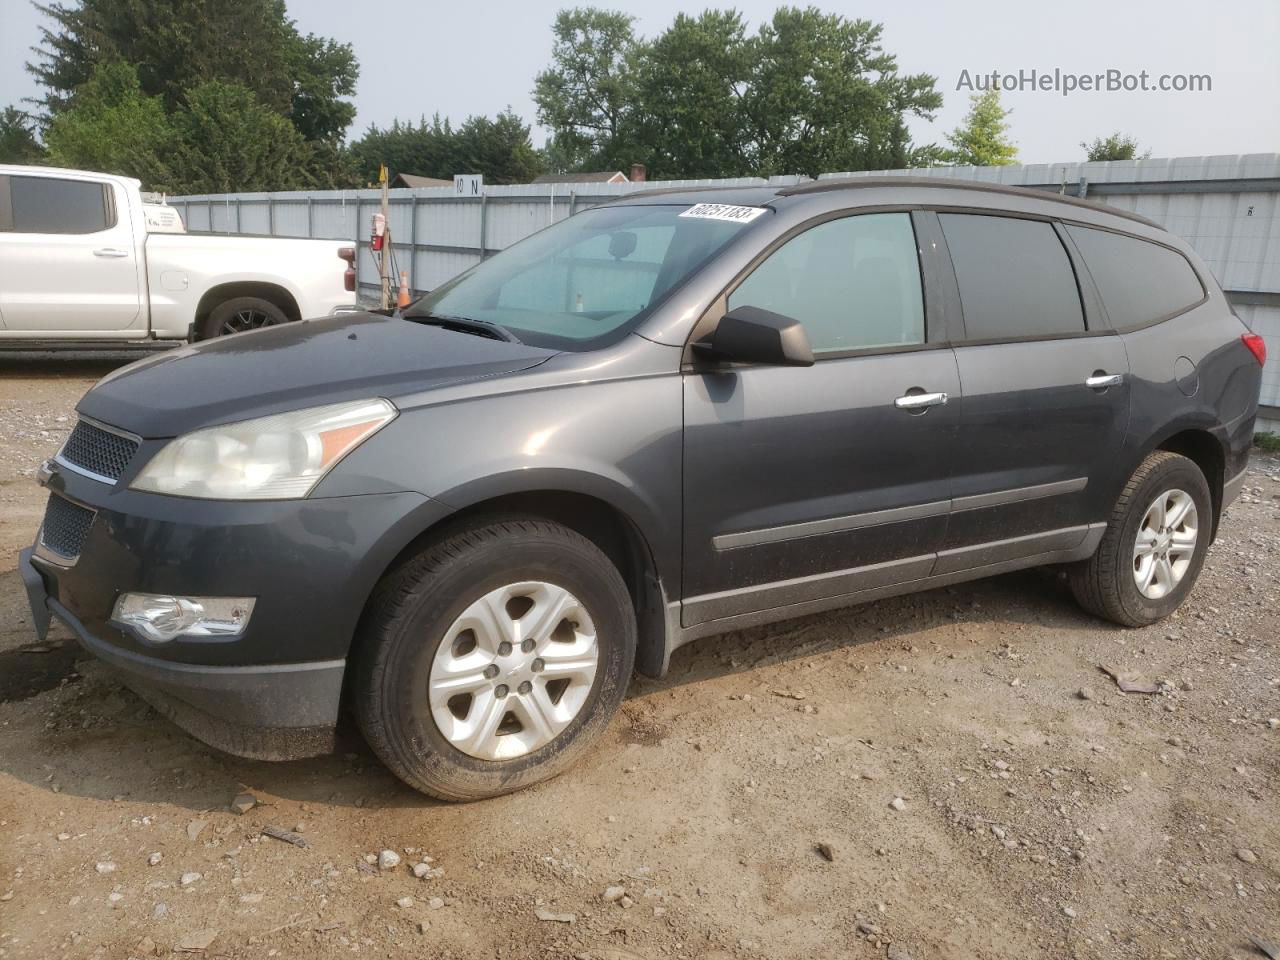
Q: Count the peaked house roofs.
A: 2